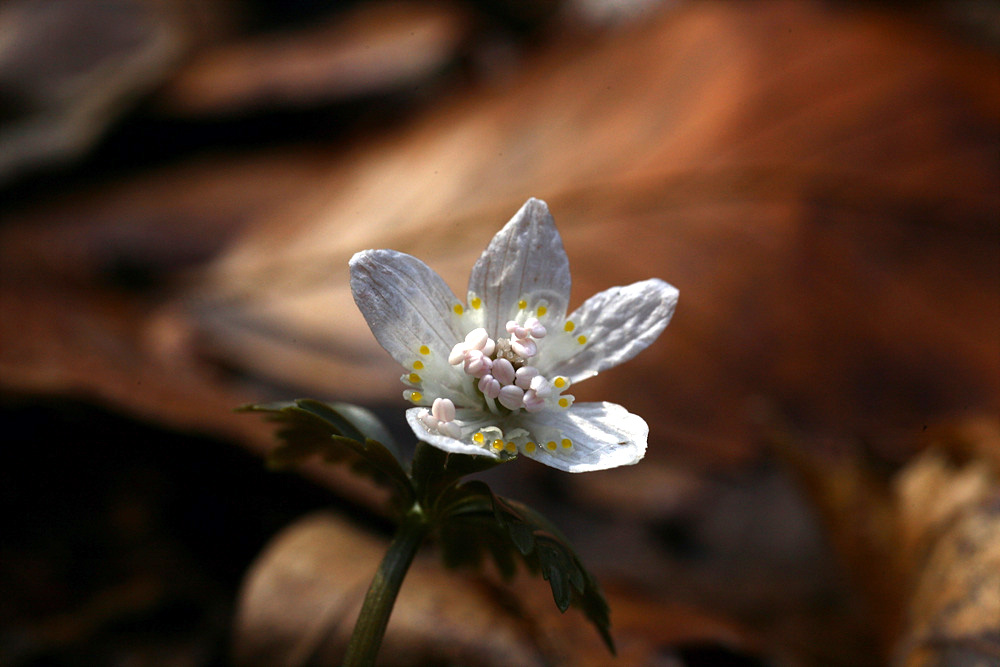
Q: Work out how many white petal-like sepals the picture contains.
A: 5